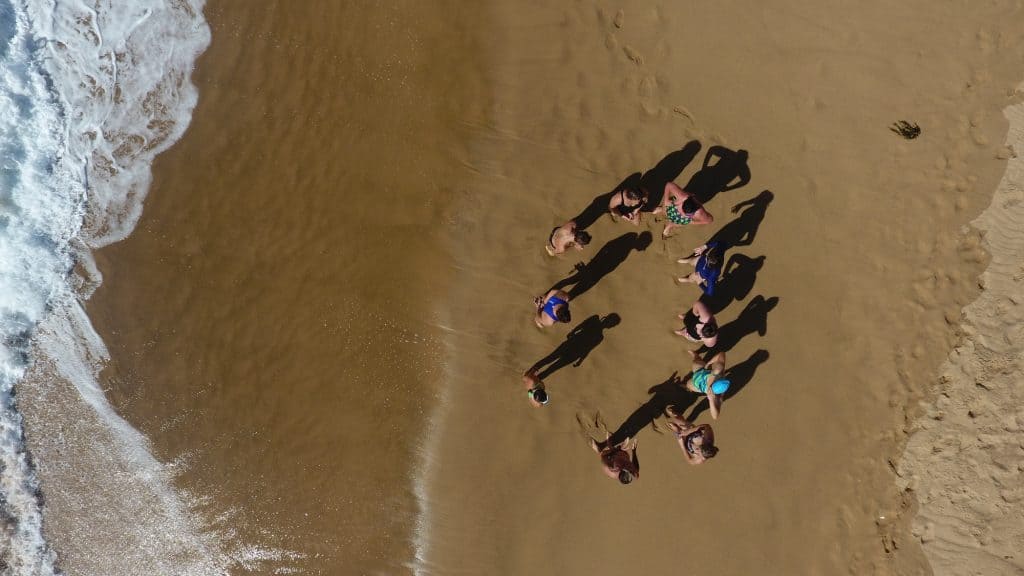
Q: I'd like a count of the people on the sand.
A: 10